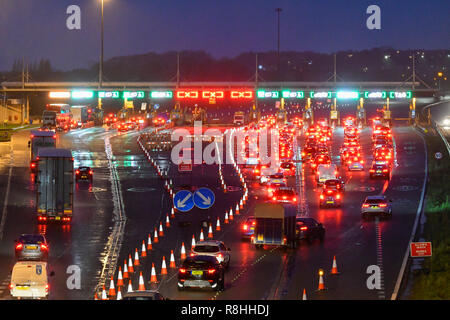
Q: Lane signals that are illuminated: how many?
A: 14